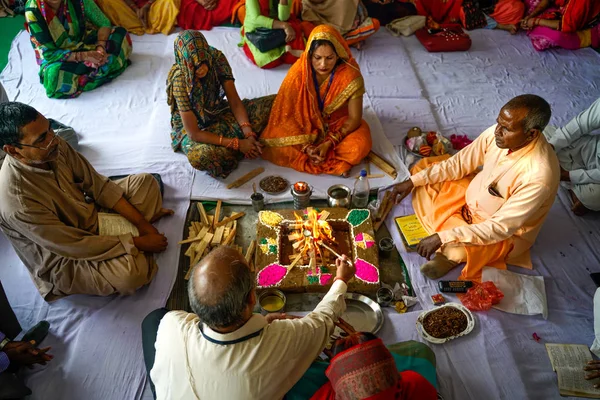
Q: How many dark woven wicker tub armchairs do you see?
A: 0